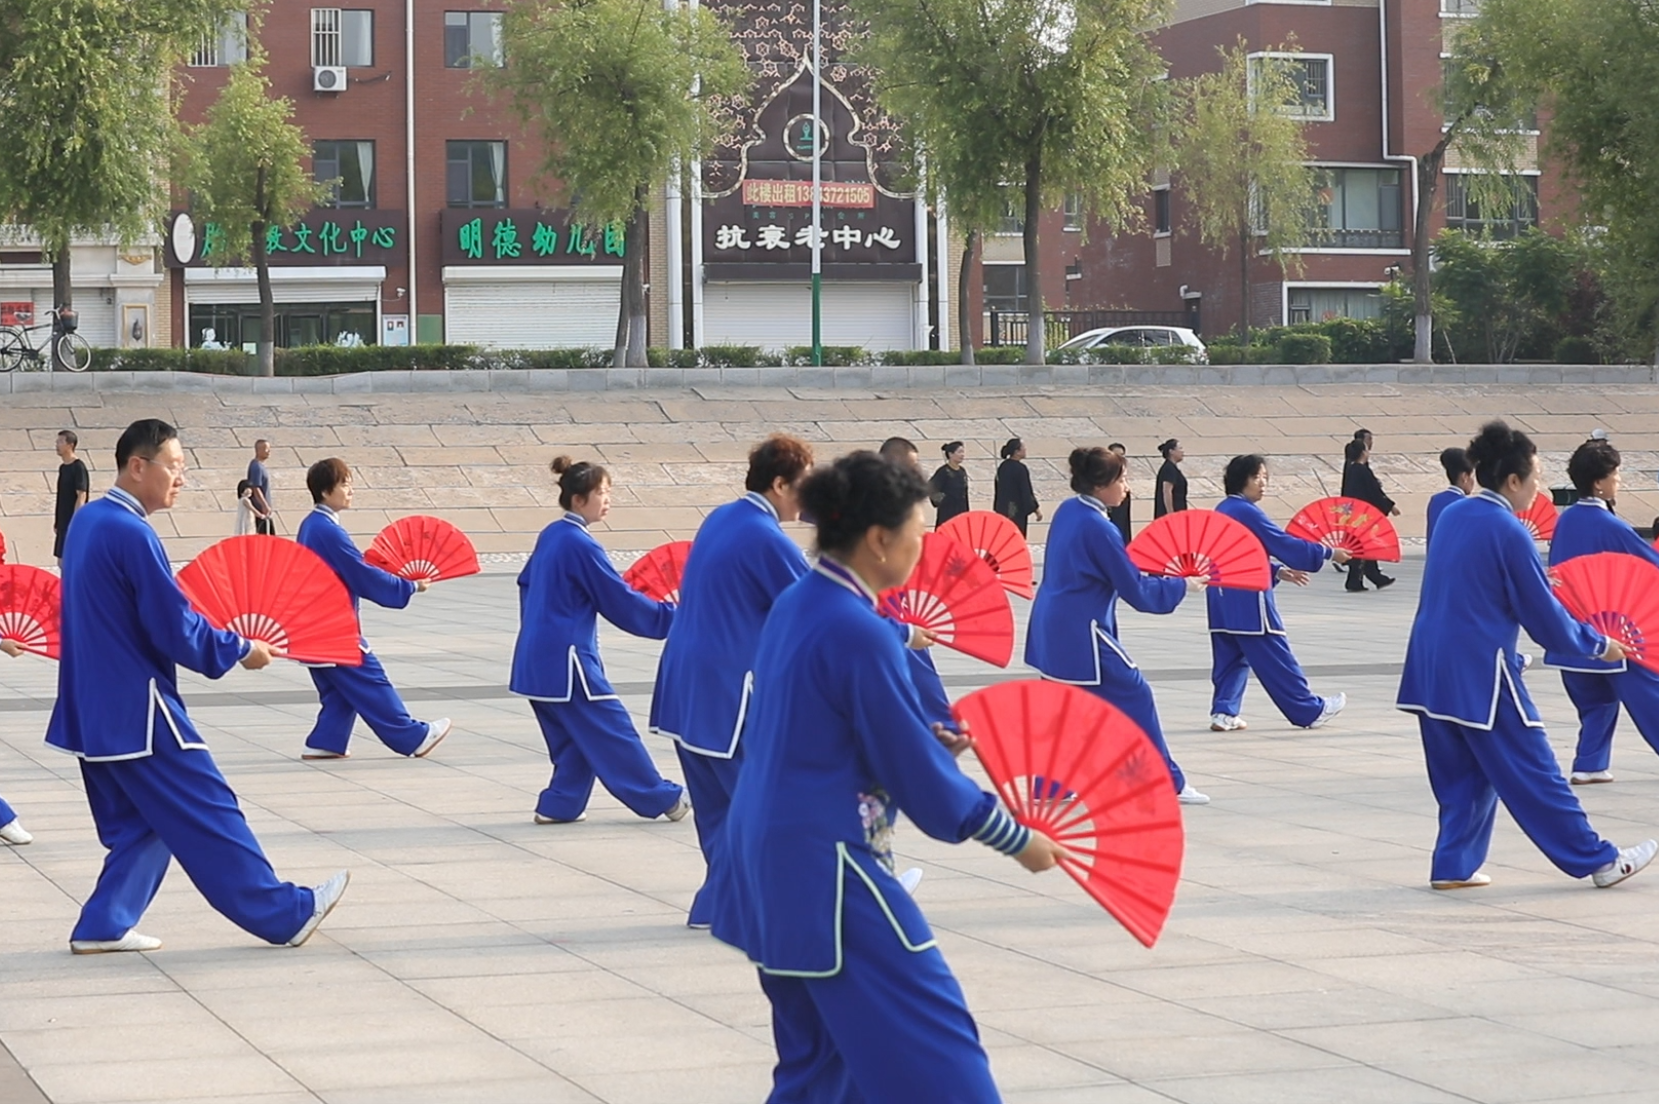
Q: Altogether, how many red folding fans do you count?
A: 11